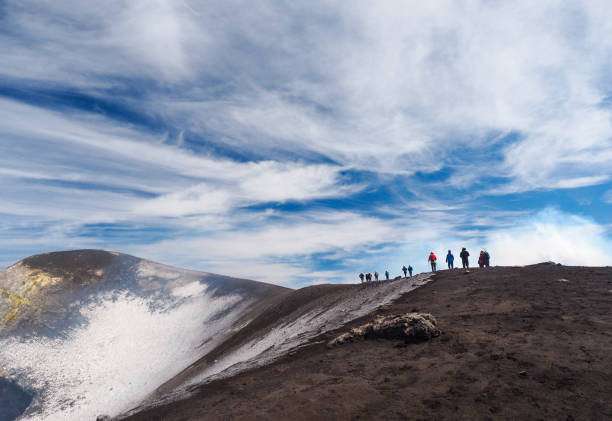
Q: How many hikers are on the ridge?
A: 12